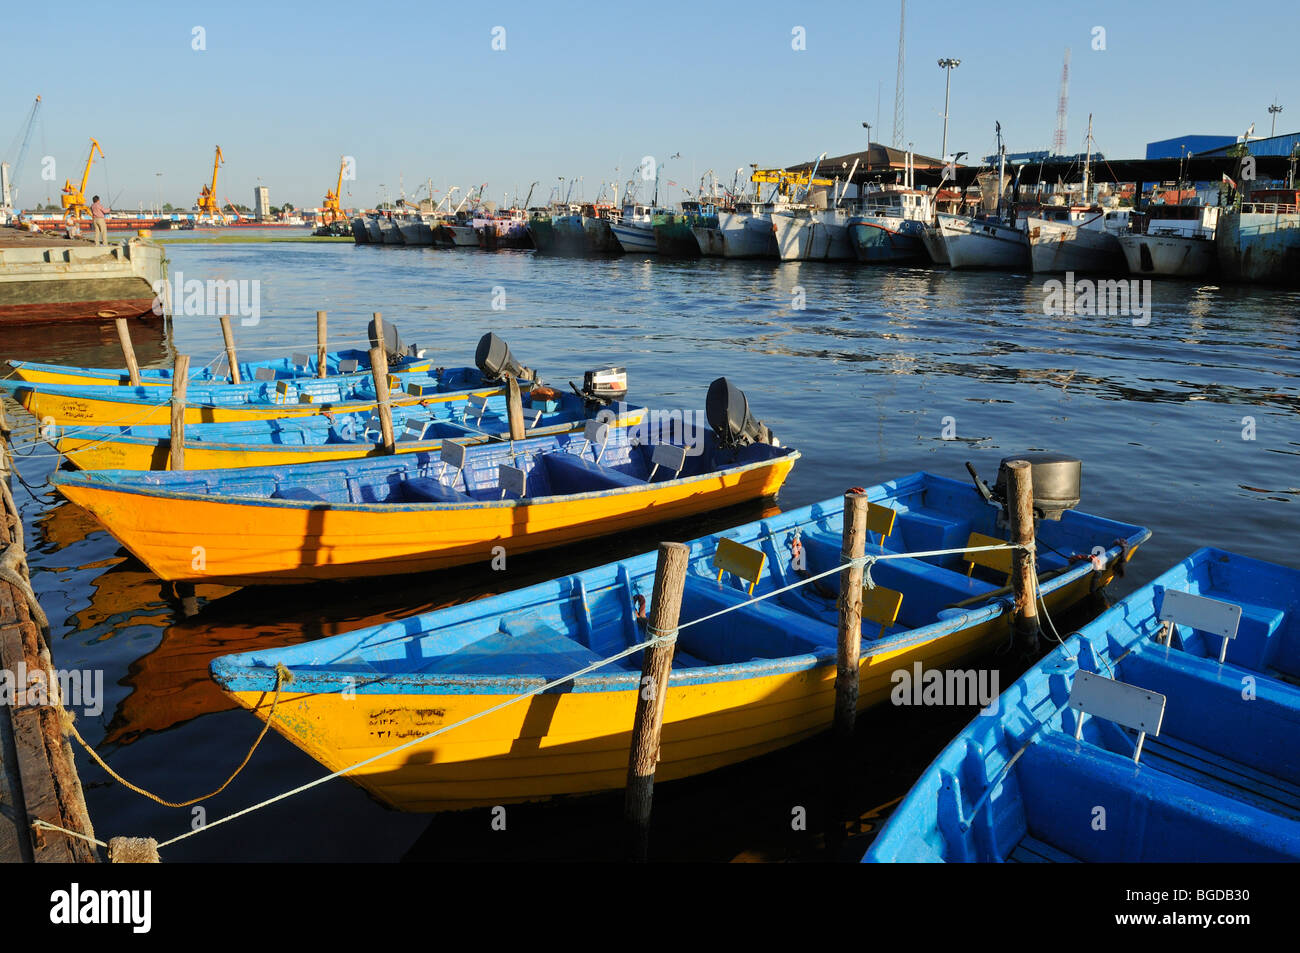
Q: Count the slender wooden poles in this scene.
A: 10